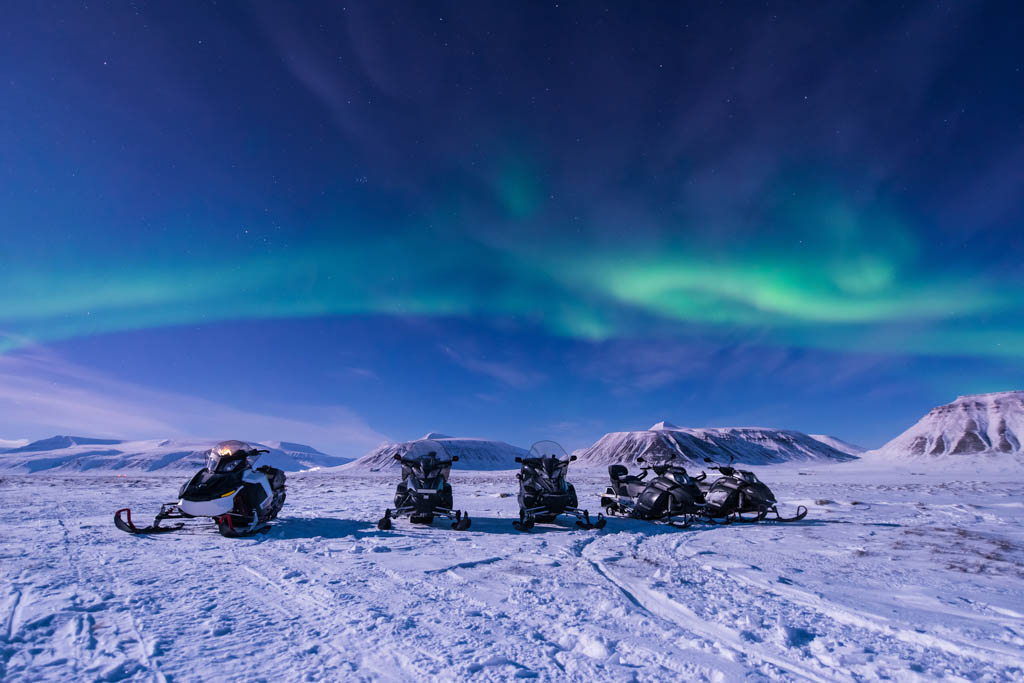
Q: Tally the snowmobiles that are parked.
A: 5